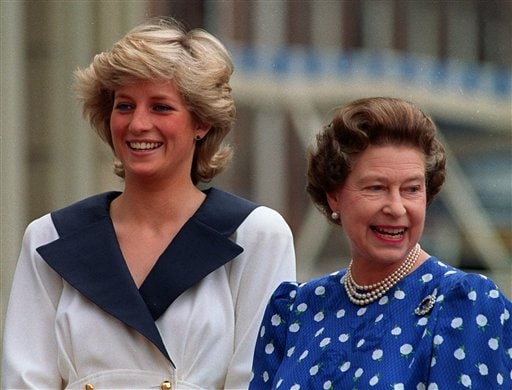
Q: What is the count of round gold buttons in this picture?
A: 2